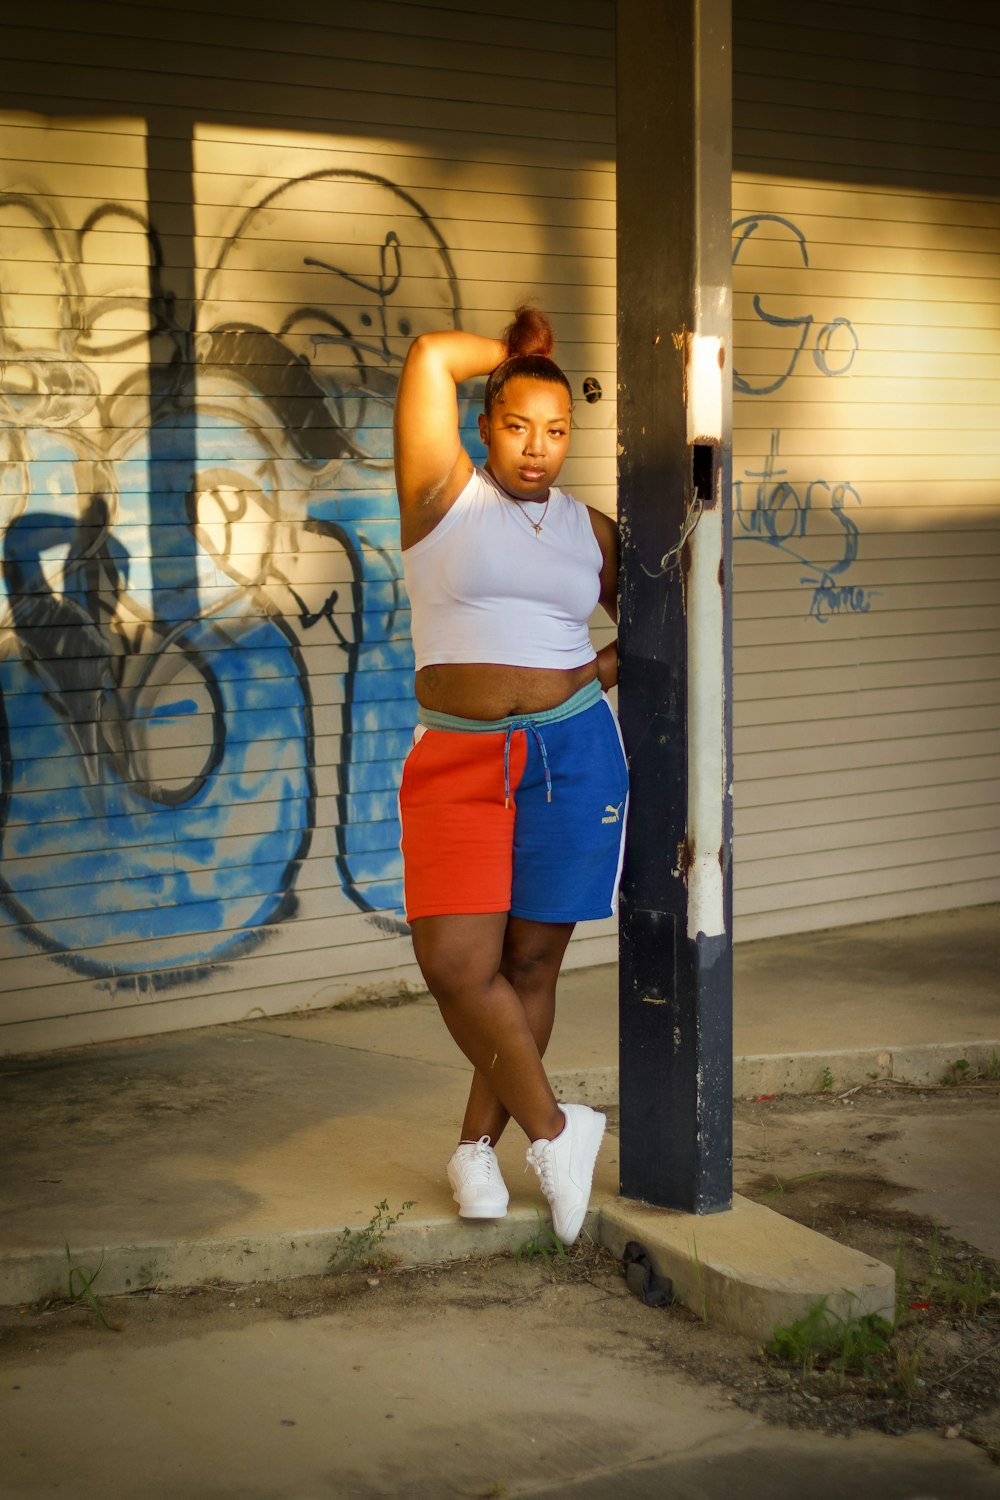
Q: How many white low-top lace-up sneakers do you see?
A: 2